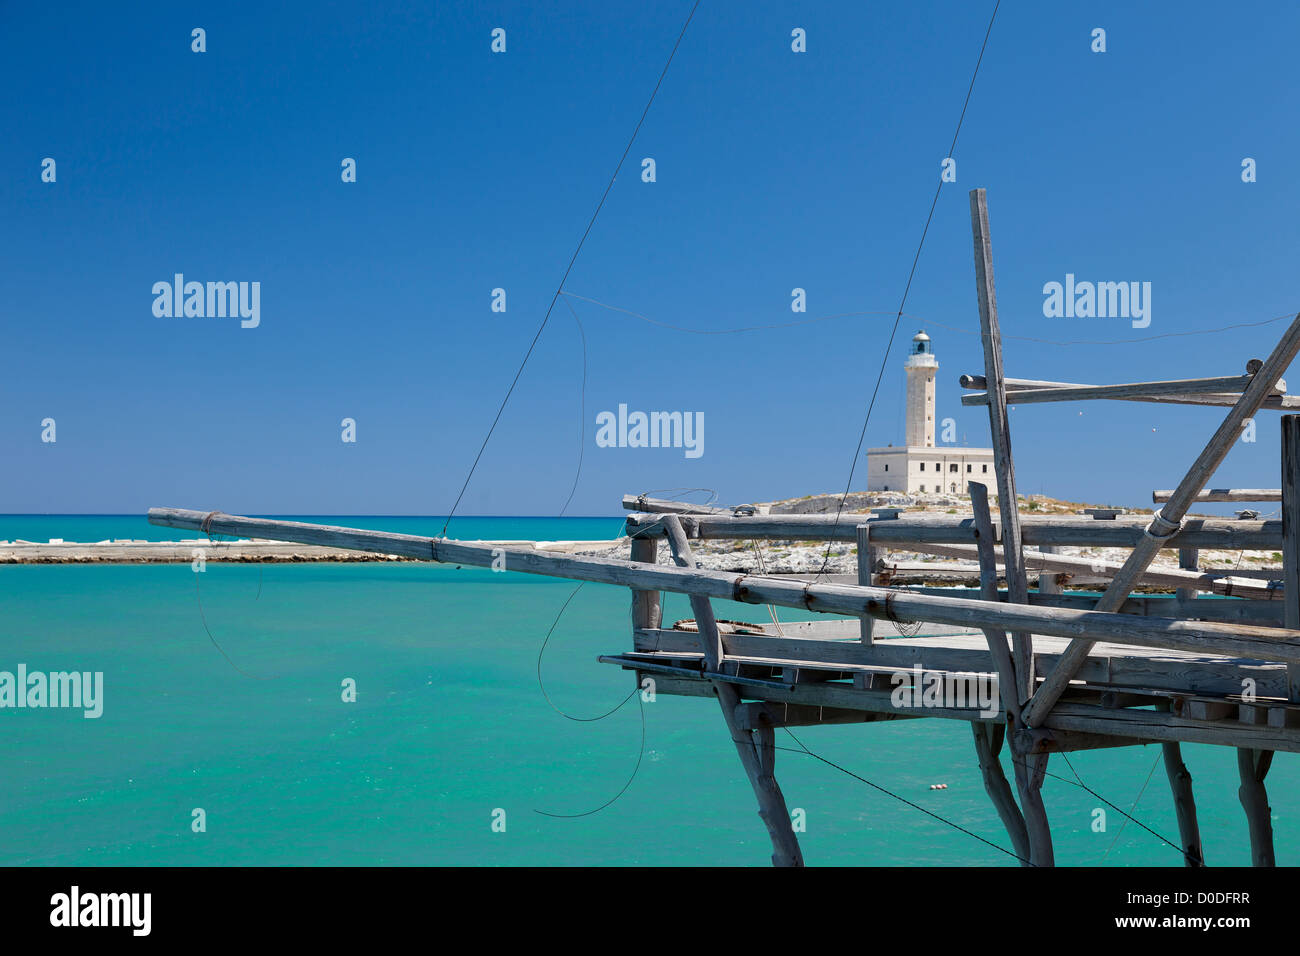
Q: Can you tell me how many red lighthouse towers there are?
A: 0